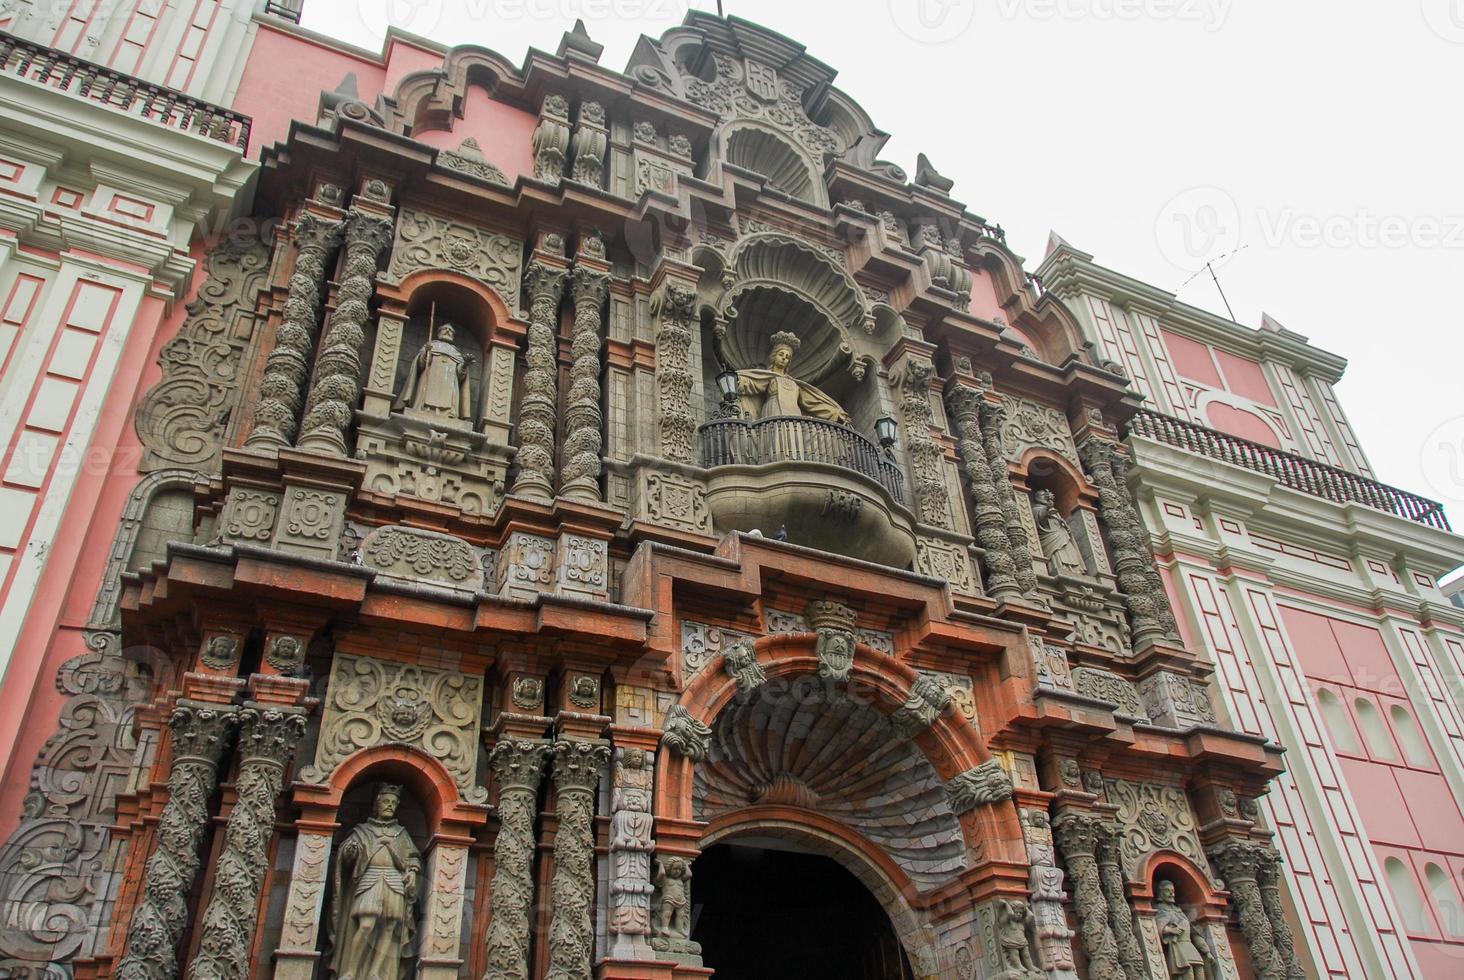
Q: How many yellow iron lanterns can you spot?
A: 0